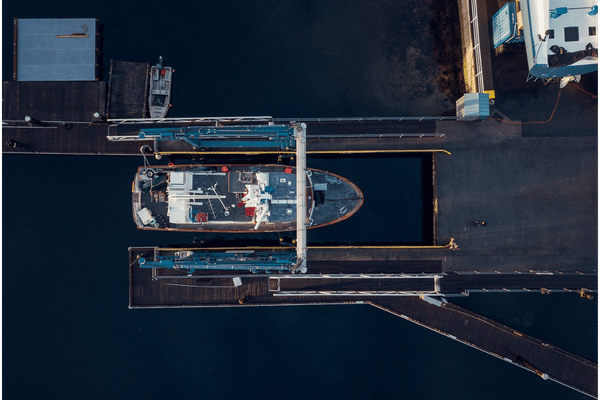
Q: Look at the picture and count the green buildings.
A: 0